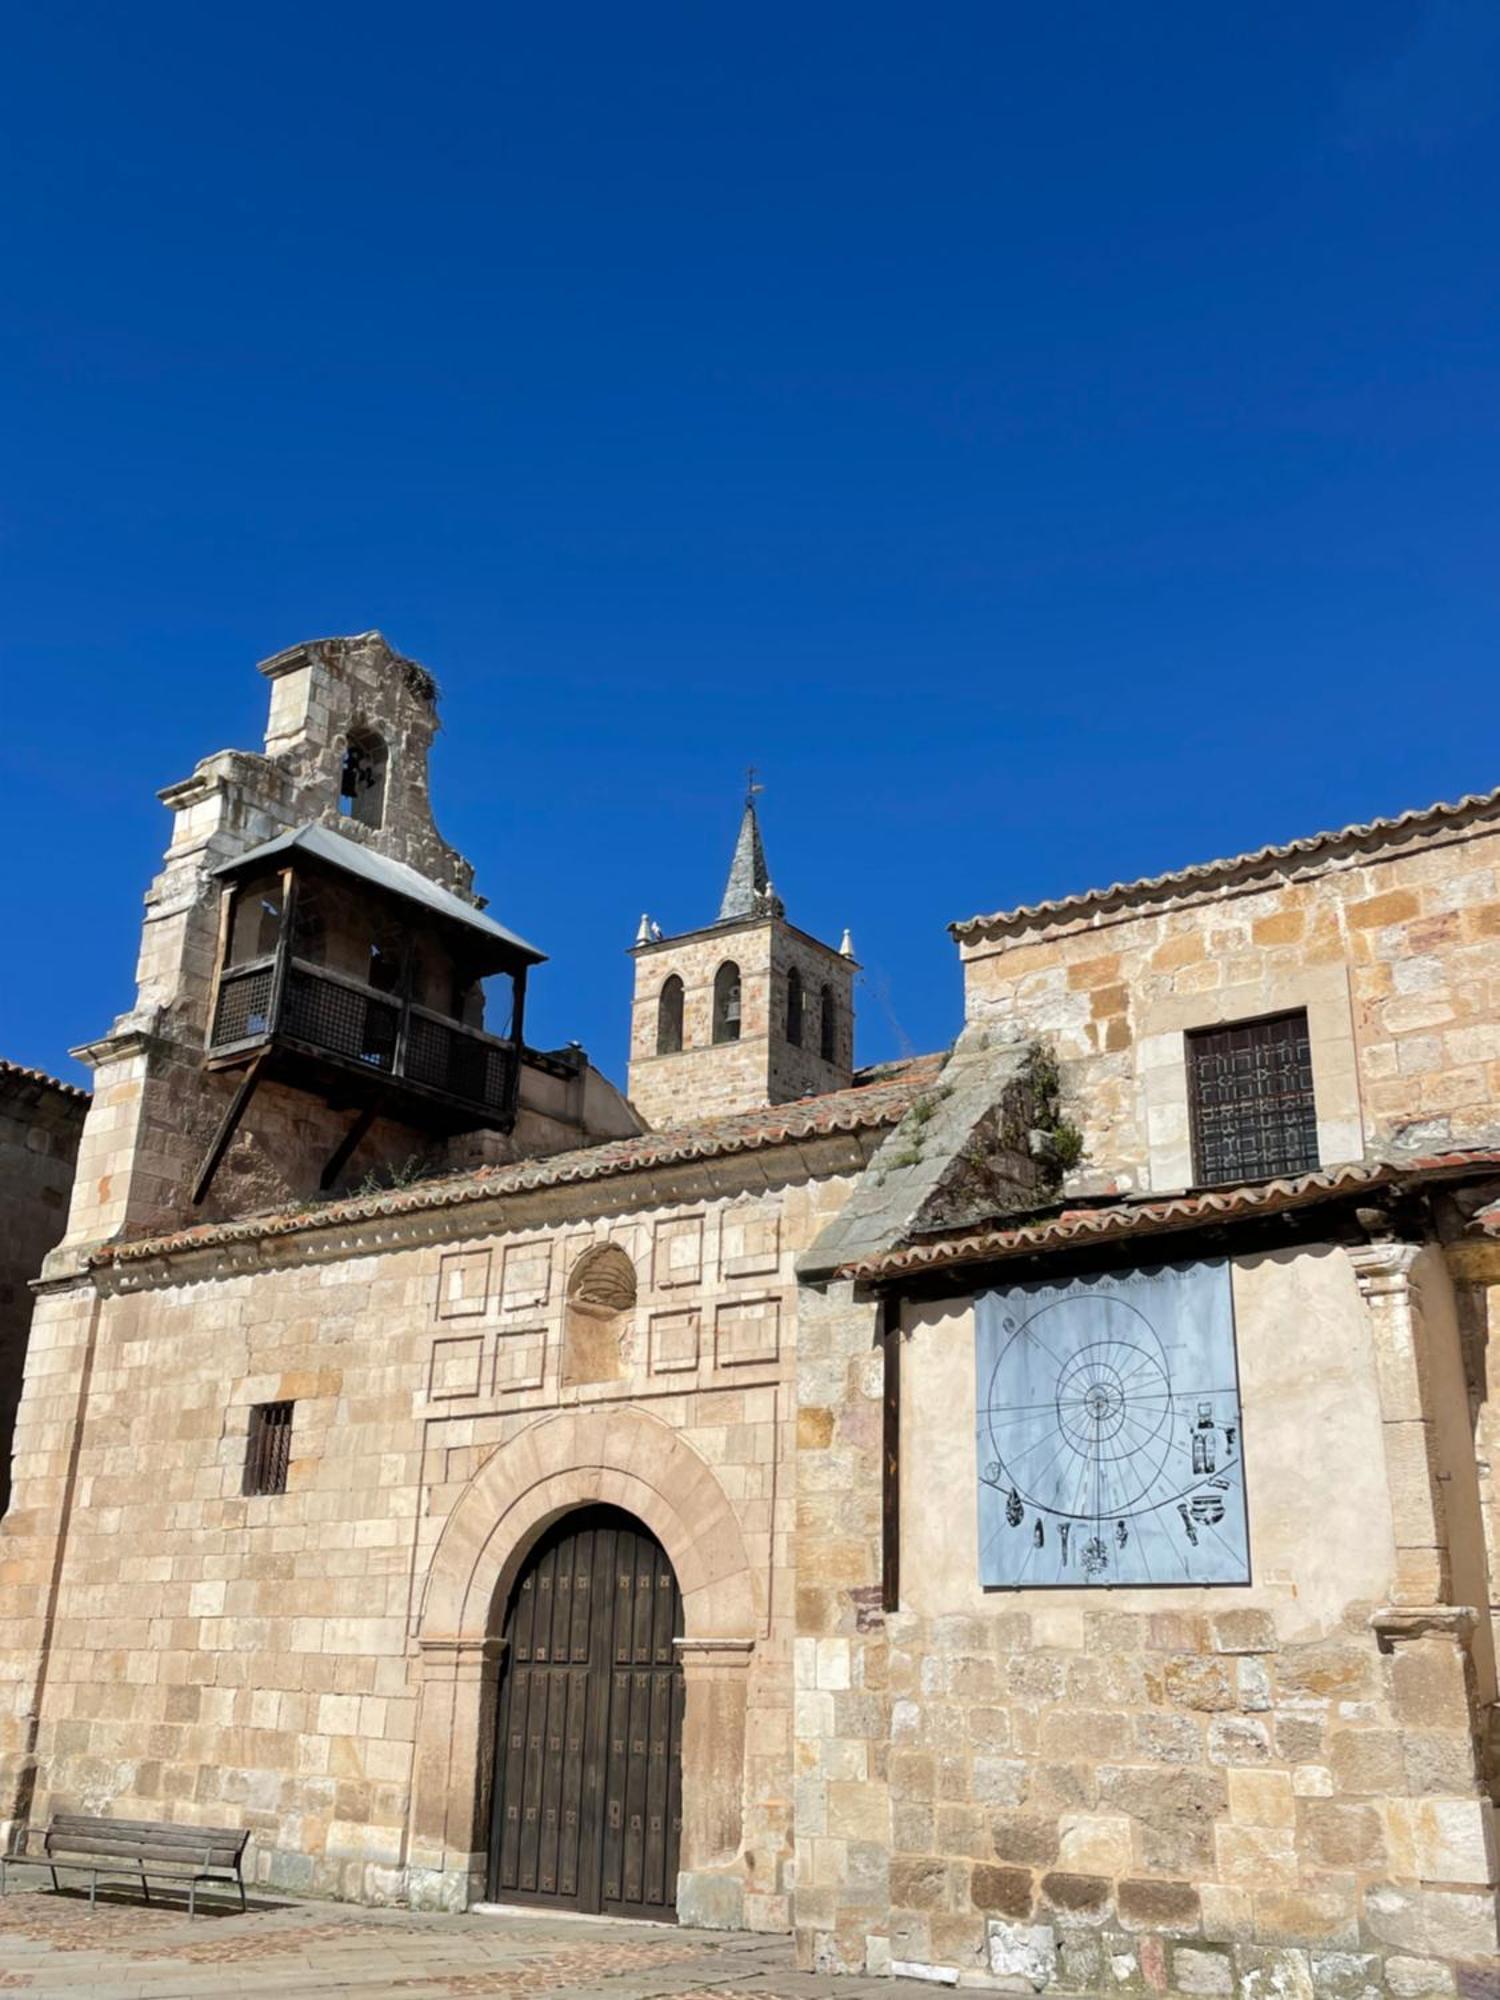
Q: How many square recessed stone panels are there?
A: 8